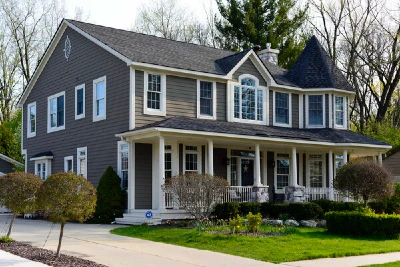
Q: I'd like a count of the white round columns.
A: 7